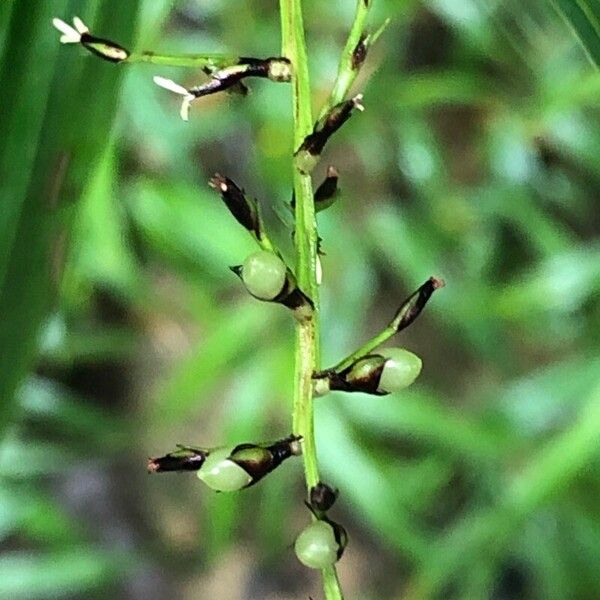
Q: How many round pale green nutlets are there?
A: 4